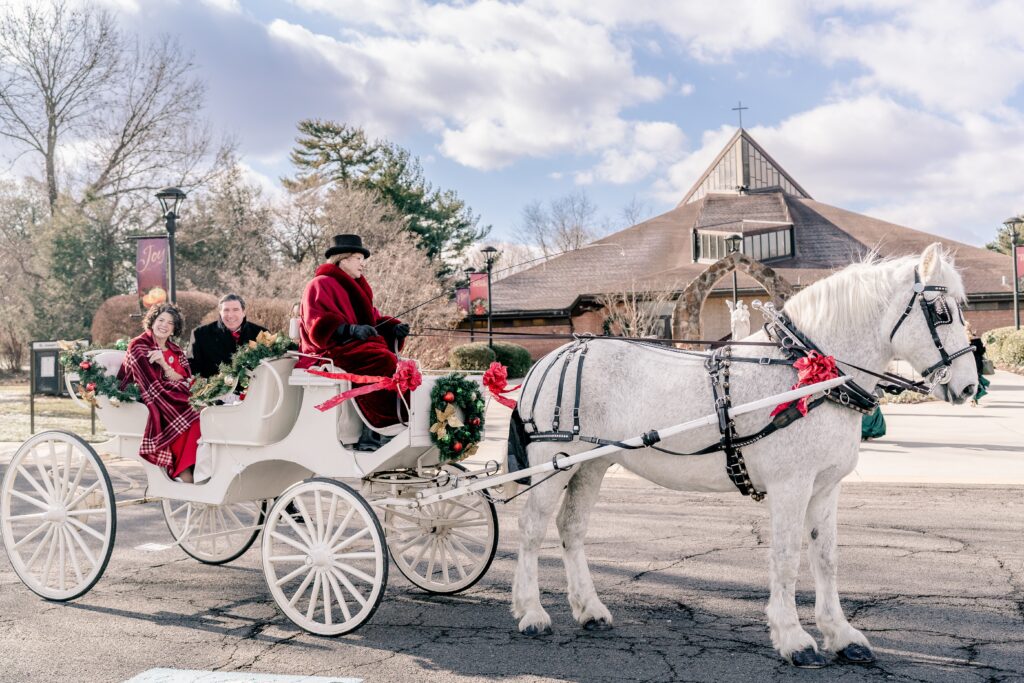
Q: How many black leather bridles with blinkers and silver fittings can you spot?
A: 1